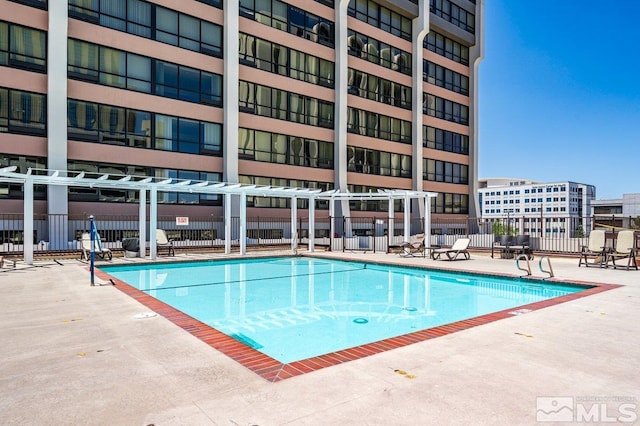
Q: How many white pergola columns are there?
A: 11